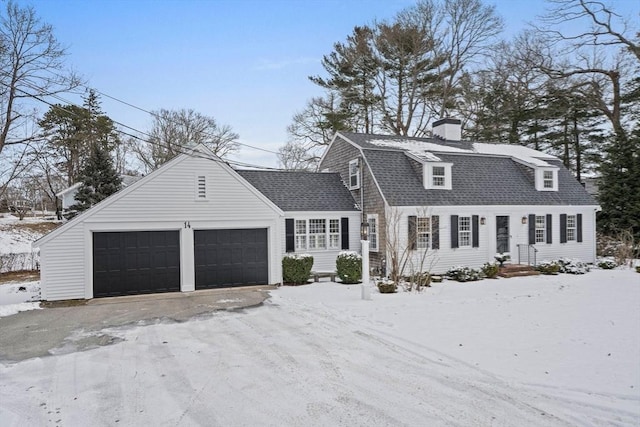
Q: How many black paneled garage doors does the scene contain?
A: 2